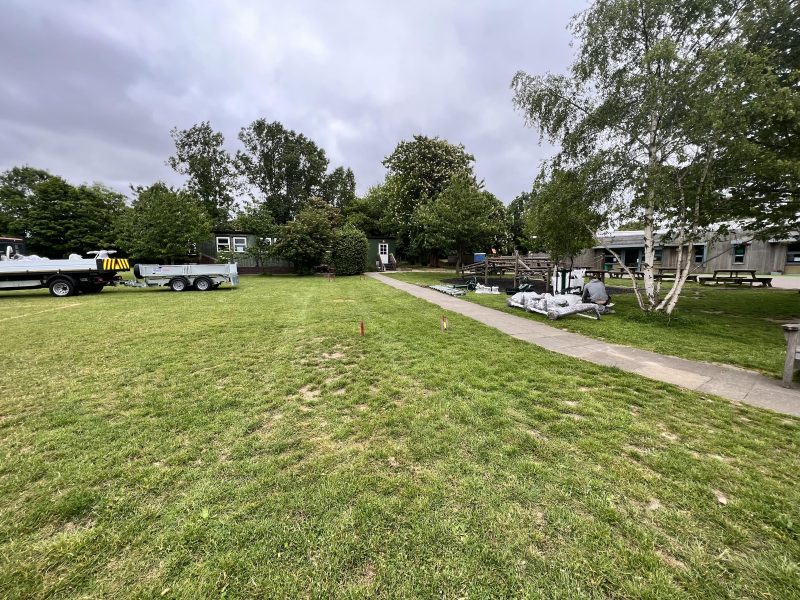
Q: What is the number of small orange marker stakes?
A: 2